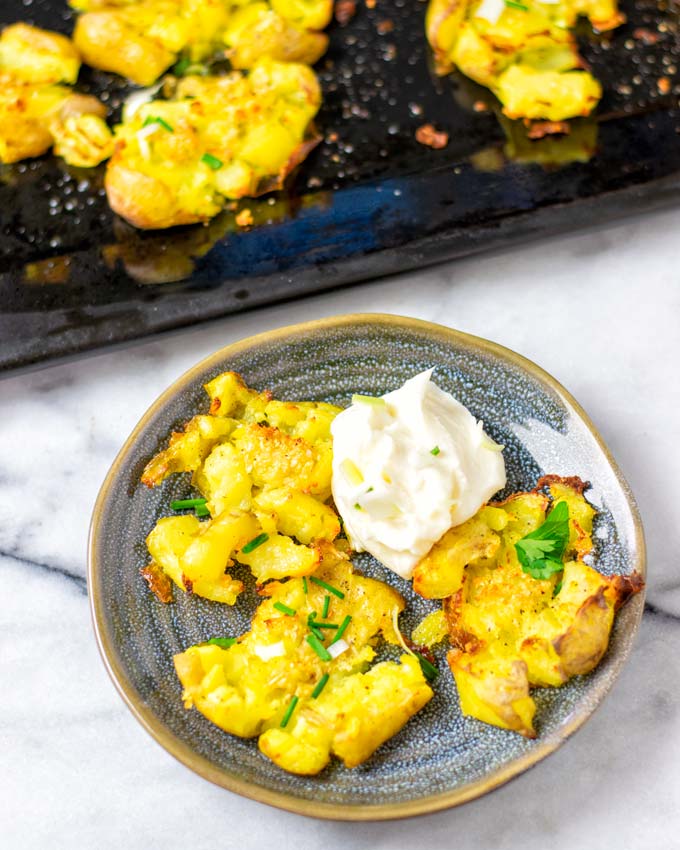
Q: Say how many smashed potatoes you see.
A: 7